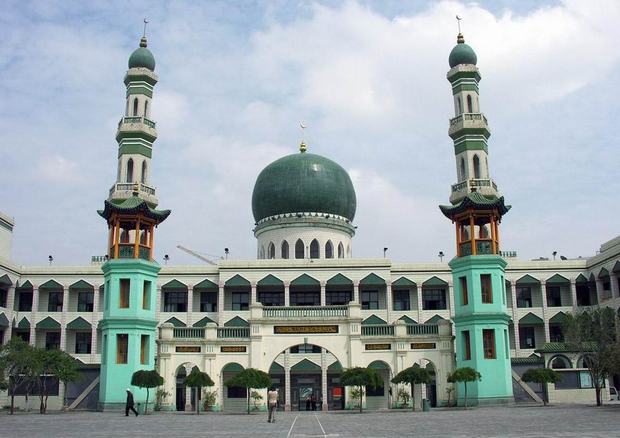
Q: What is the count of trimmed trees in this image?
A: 7